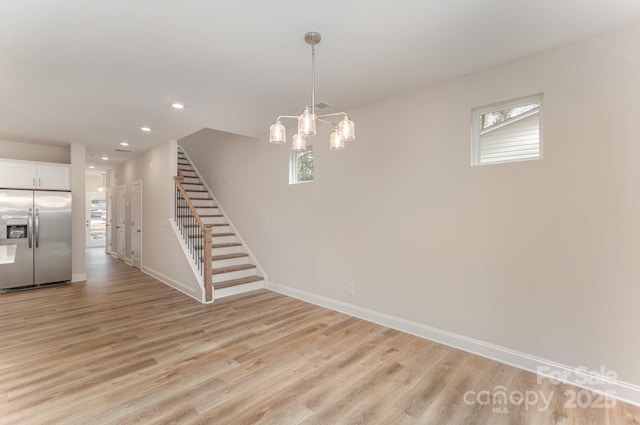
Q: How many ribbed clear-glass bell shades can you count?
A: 5